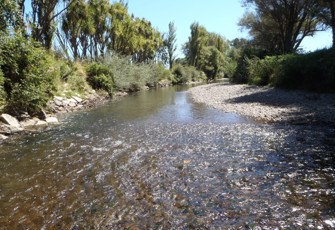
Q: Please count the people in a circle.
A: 0